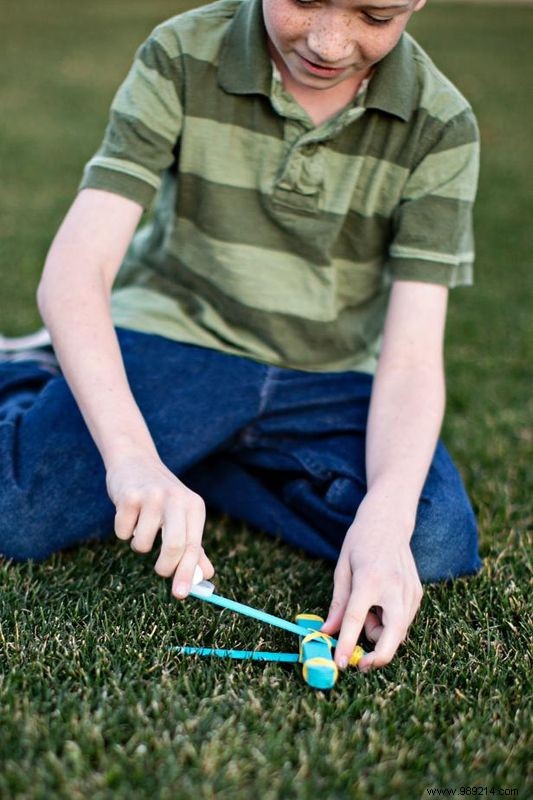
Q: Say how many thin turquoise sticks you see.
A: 2